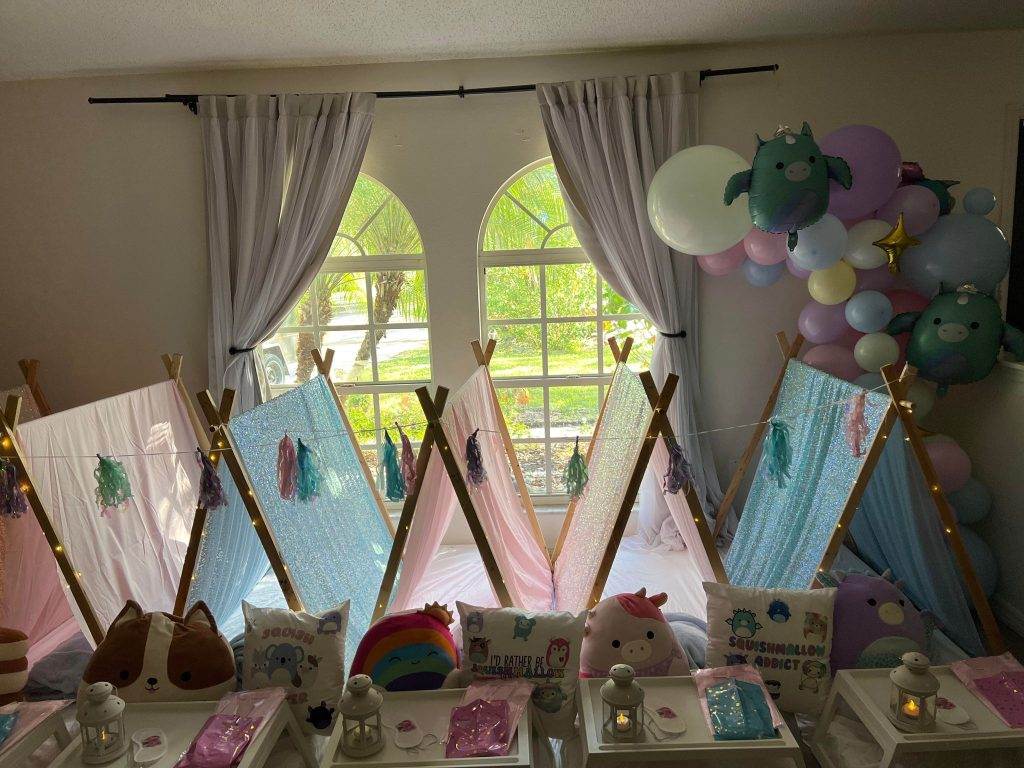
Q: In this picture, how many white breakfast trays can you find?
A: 5